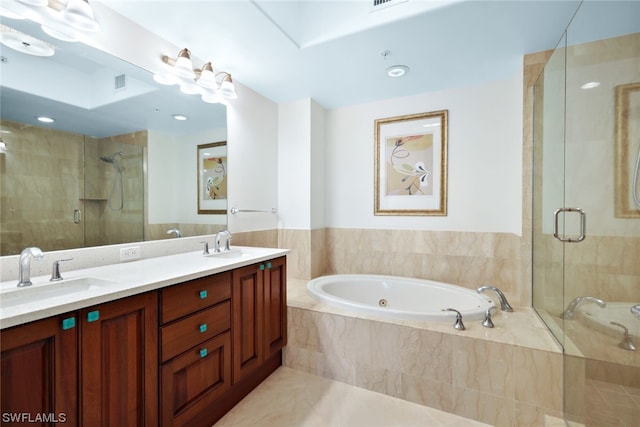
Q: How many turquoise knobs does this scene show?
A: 7